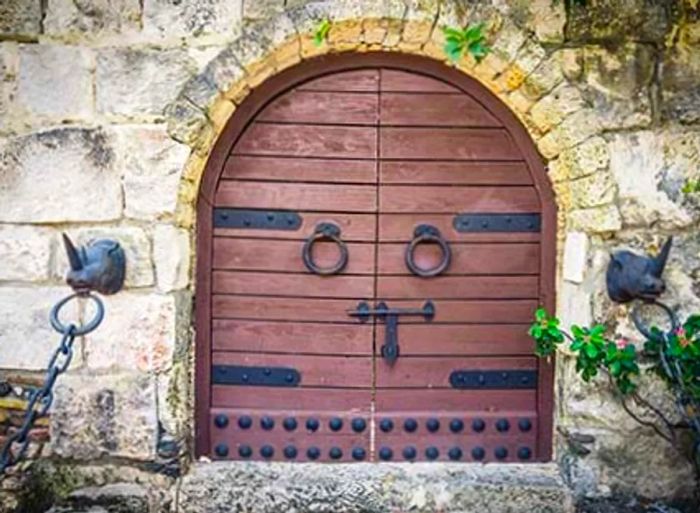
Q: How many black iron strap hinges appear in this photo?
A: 4